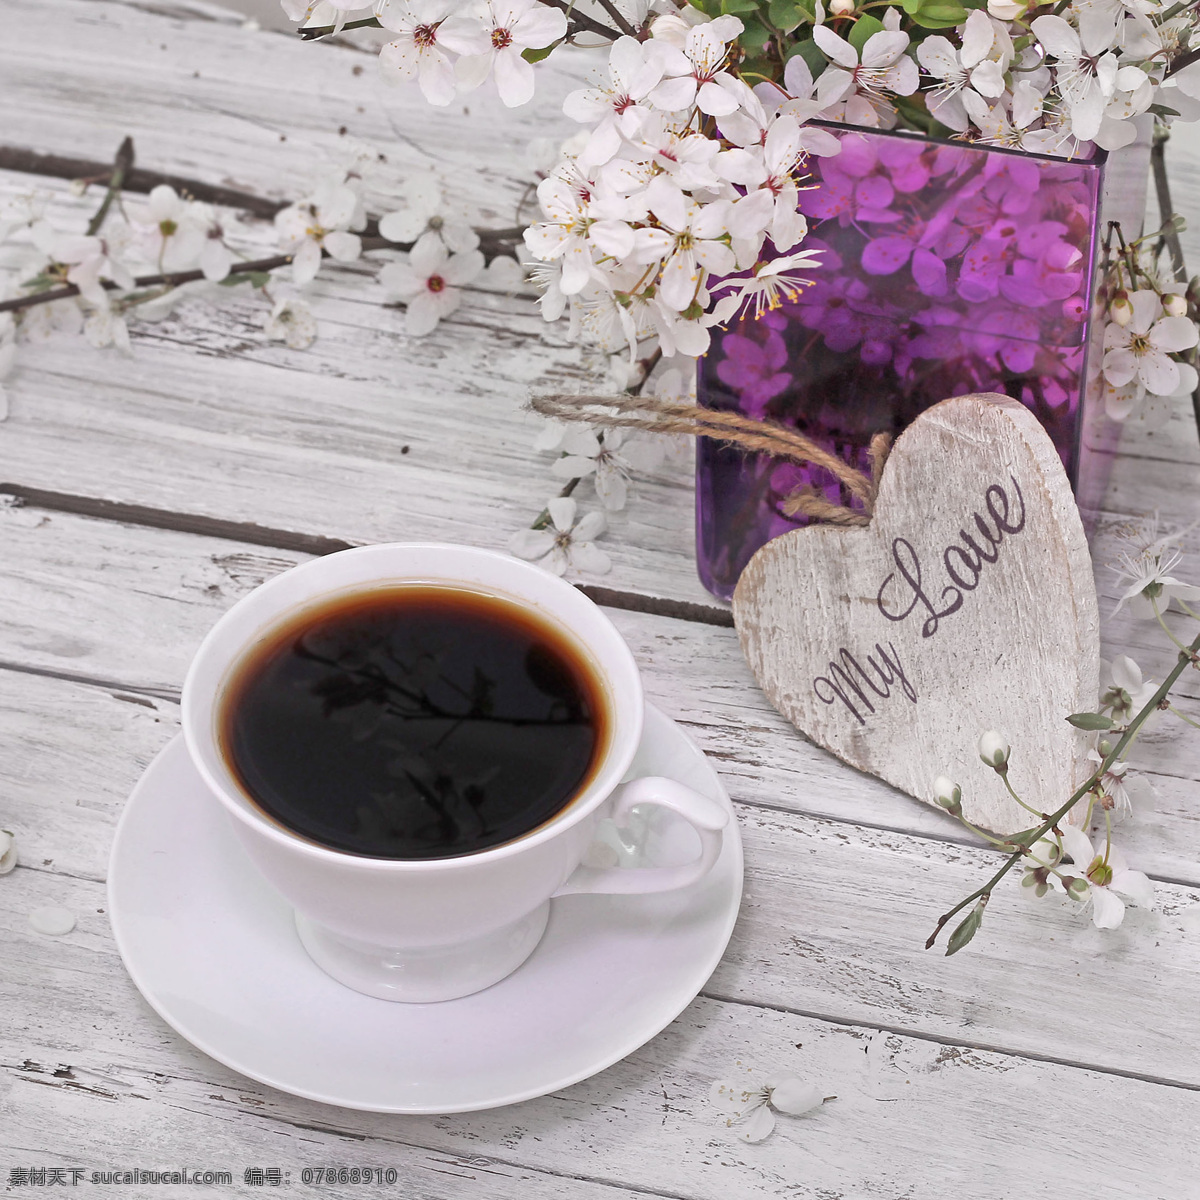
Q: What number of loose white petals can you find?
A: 1